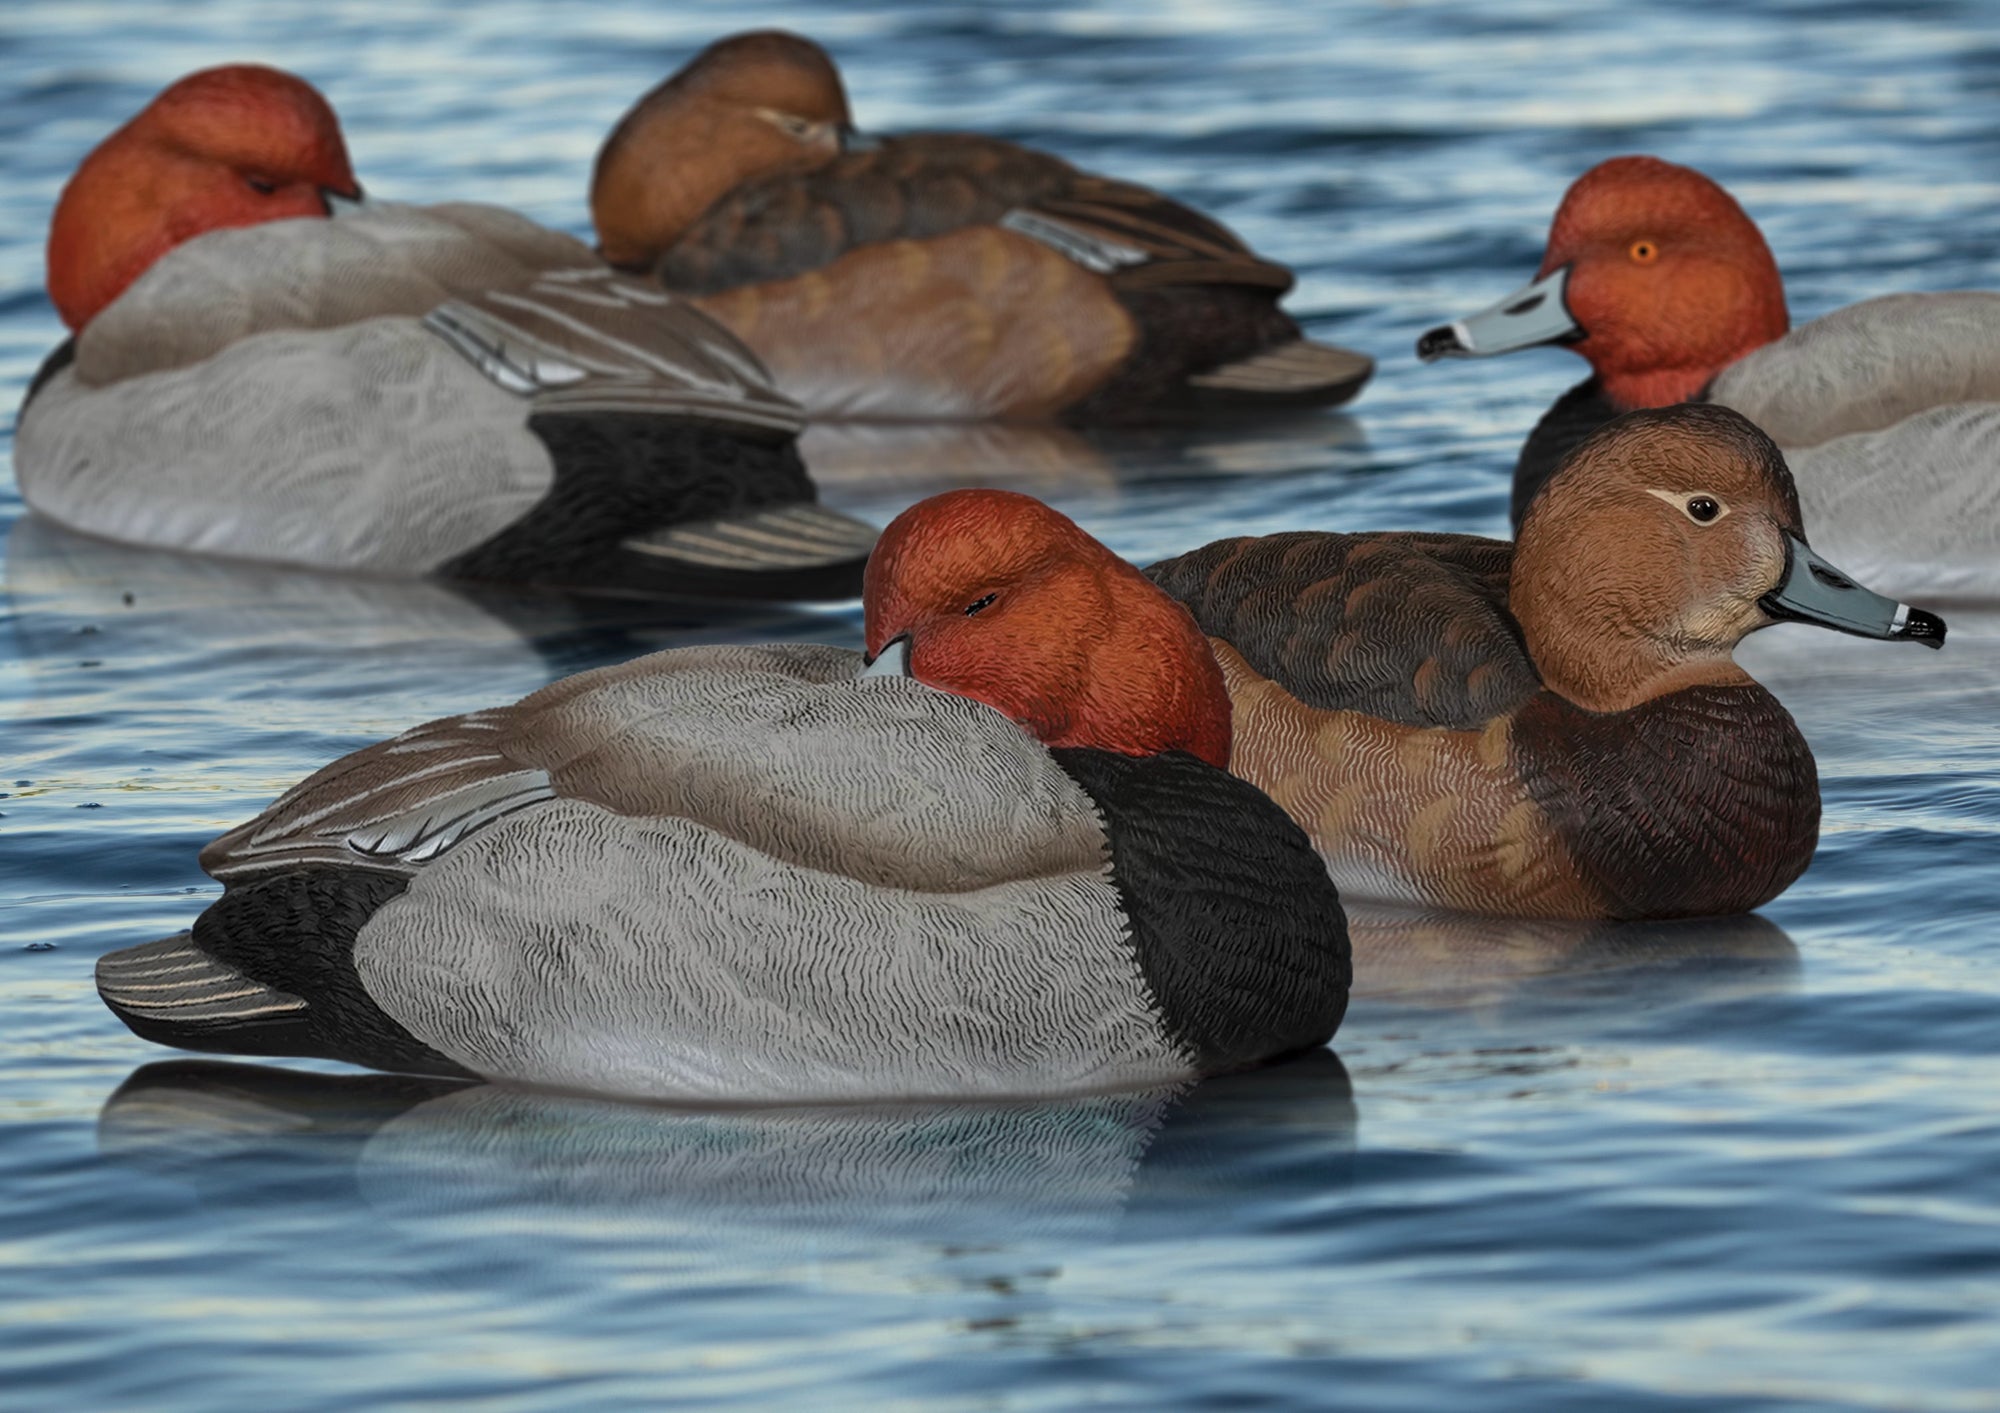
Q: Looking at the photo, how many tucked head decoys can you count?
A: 3